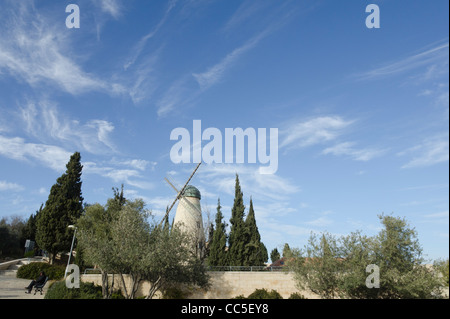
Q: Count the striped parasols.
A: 0